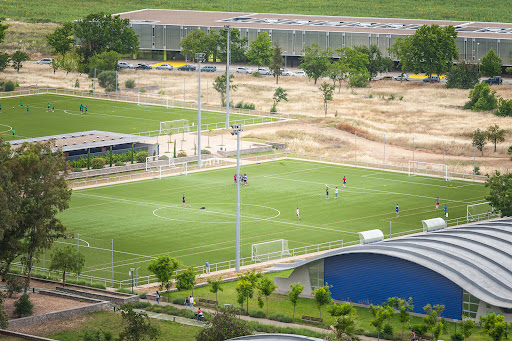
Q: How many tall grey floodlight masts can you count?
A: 3